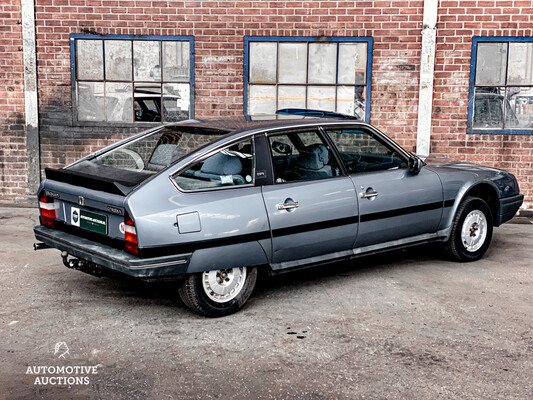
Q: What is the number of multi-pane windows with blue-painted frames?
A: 3